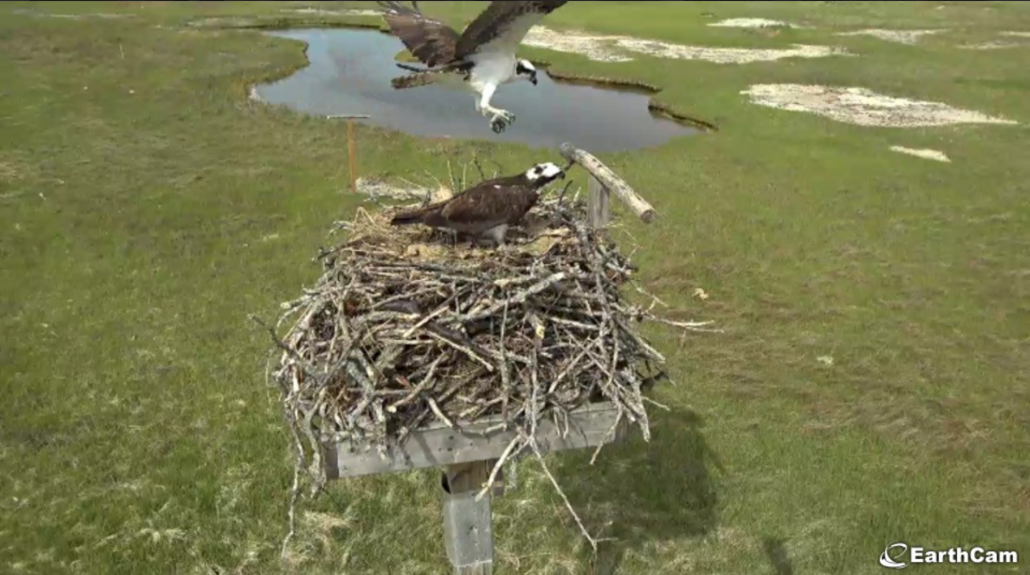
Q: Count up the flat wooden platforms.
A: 1